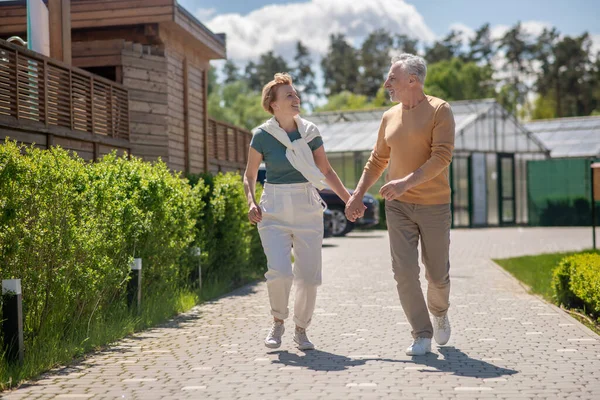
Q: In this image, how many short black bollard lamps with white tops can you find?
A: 3